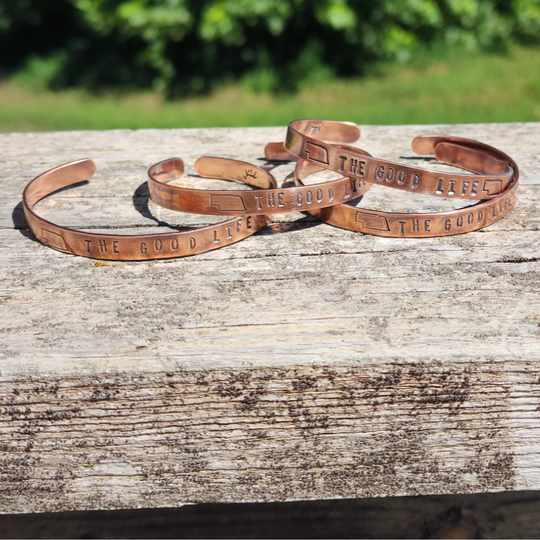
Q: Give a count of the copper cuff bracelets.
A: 4